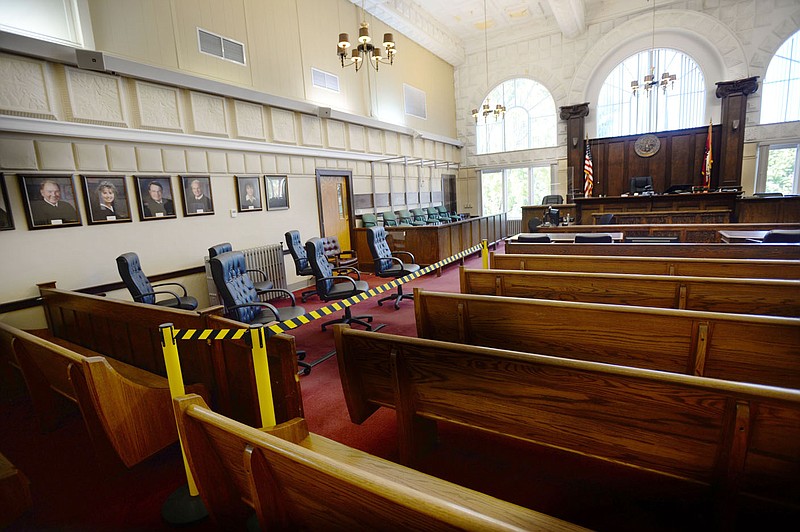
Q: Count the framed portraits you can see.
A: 7